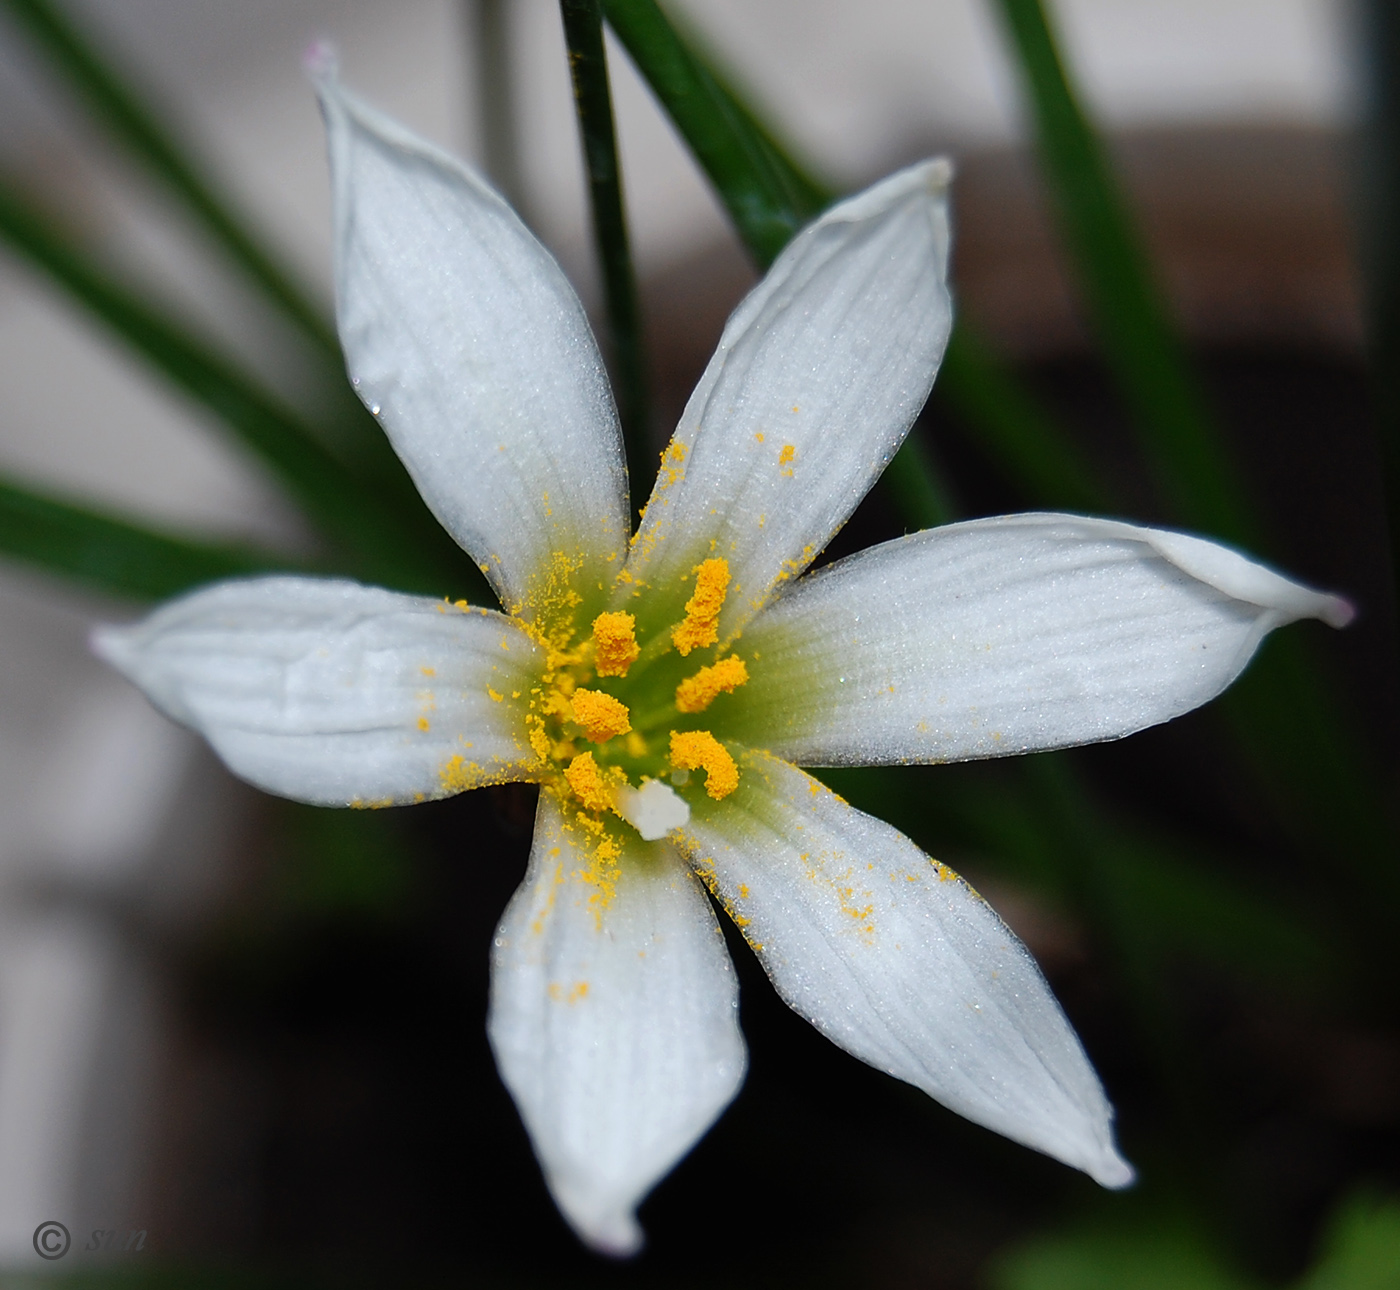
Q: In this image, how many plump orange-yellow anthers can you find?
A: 6